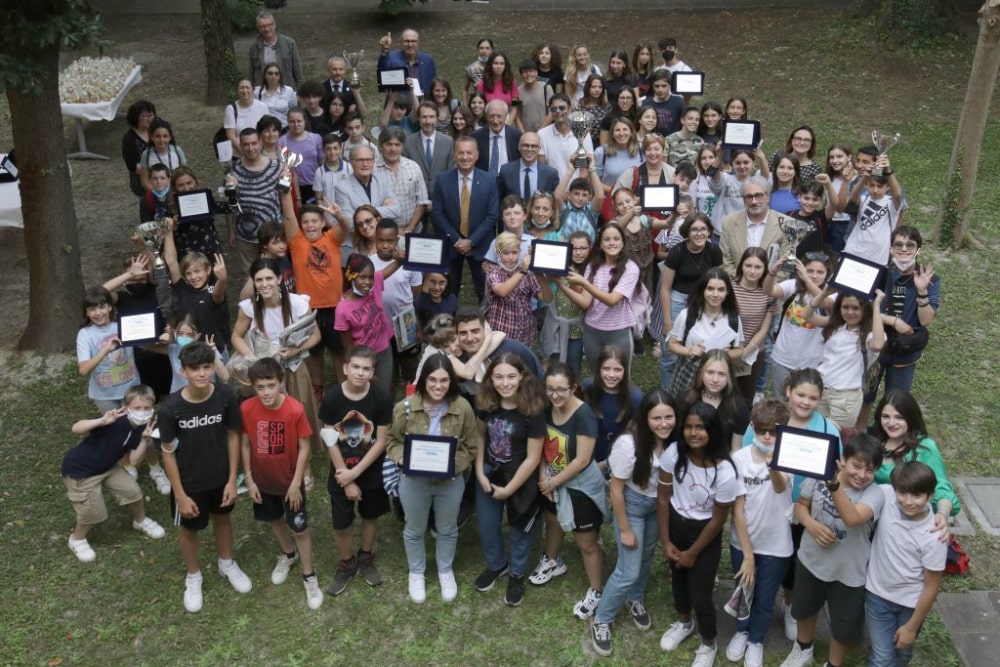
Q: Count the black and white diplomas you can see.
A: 11